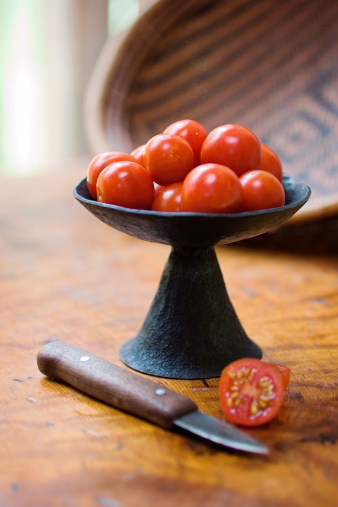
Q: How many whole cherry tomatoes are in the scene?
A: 10